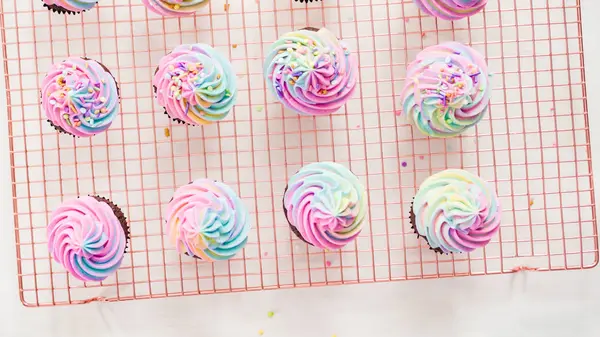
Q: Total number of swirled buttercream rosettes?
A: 11